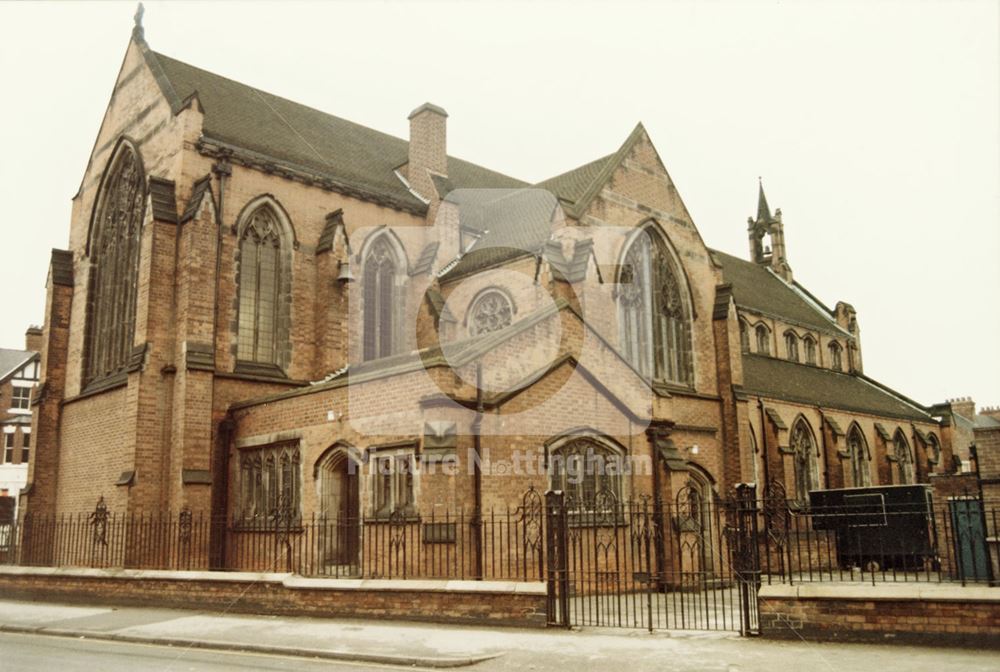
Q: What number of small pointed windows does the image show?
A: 5